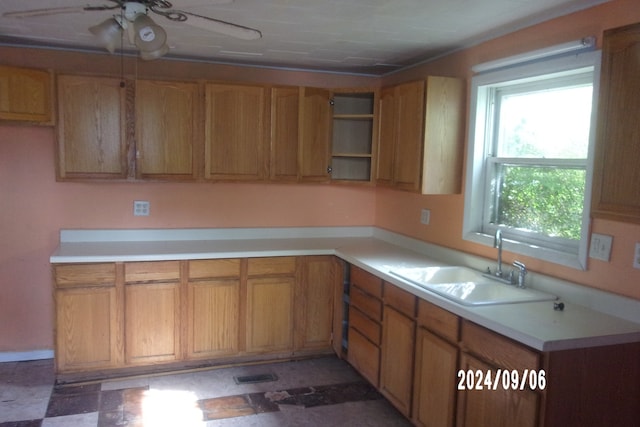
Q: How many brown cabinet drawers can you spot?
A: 11